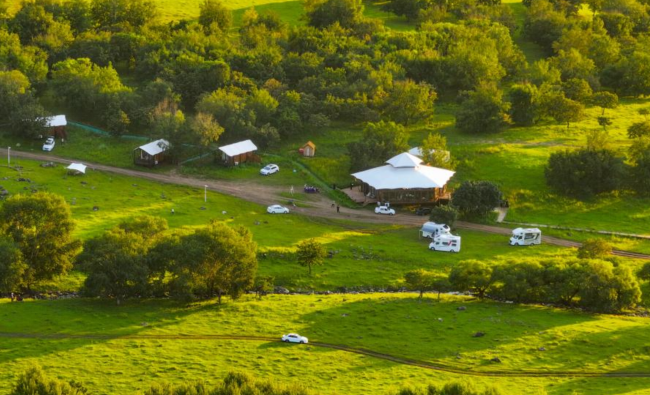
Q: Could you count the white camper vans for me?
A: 3